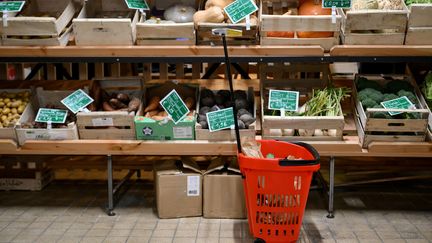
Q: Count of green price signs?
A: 10